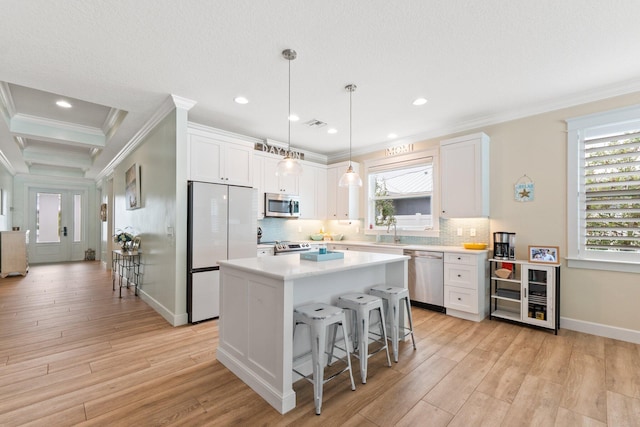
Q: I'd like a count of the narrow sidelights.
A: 1